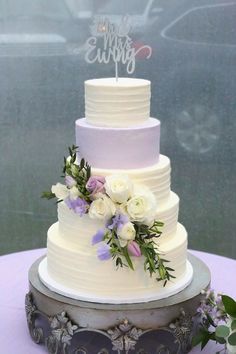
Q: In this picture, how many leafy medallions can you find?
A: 4